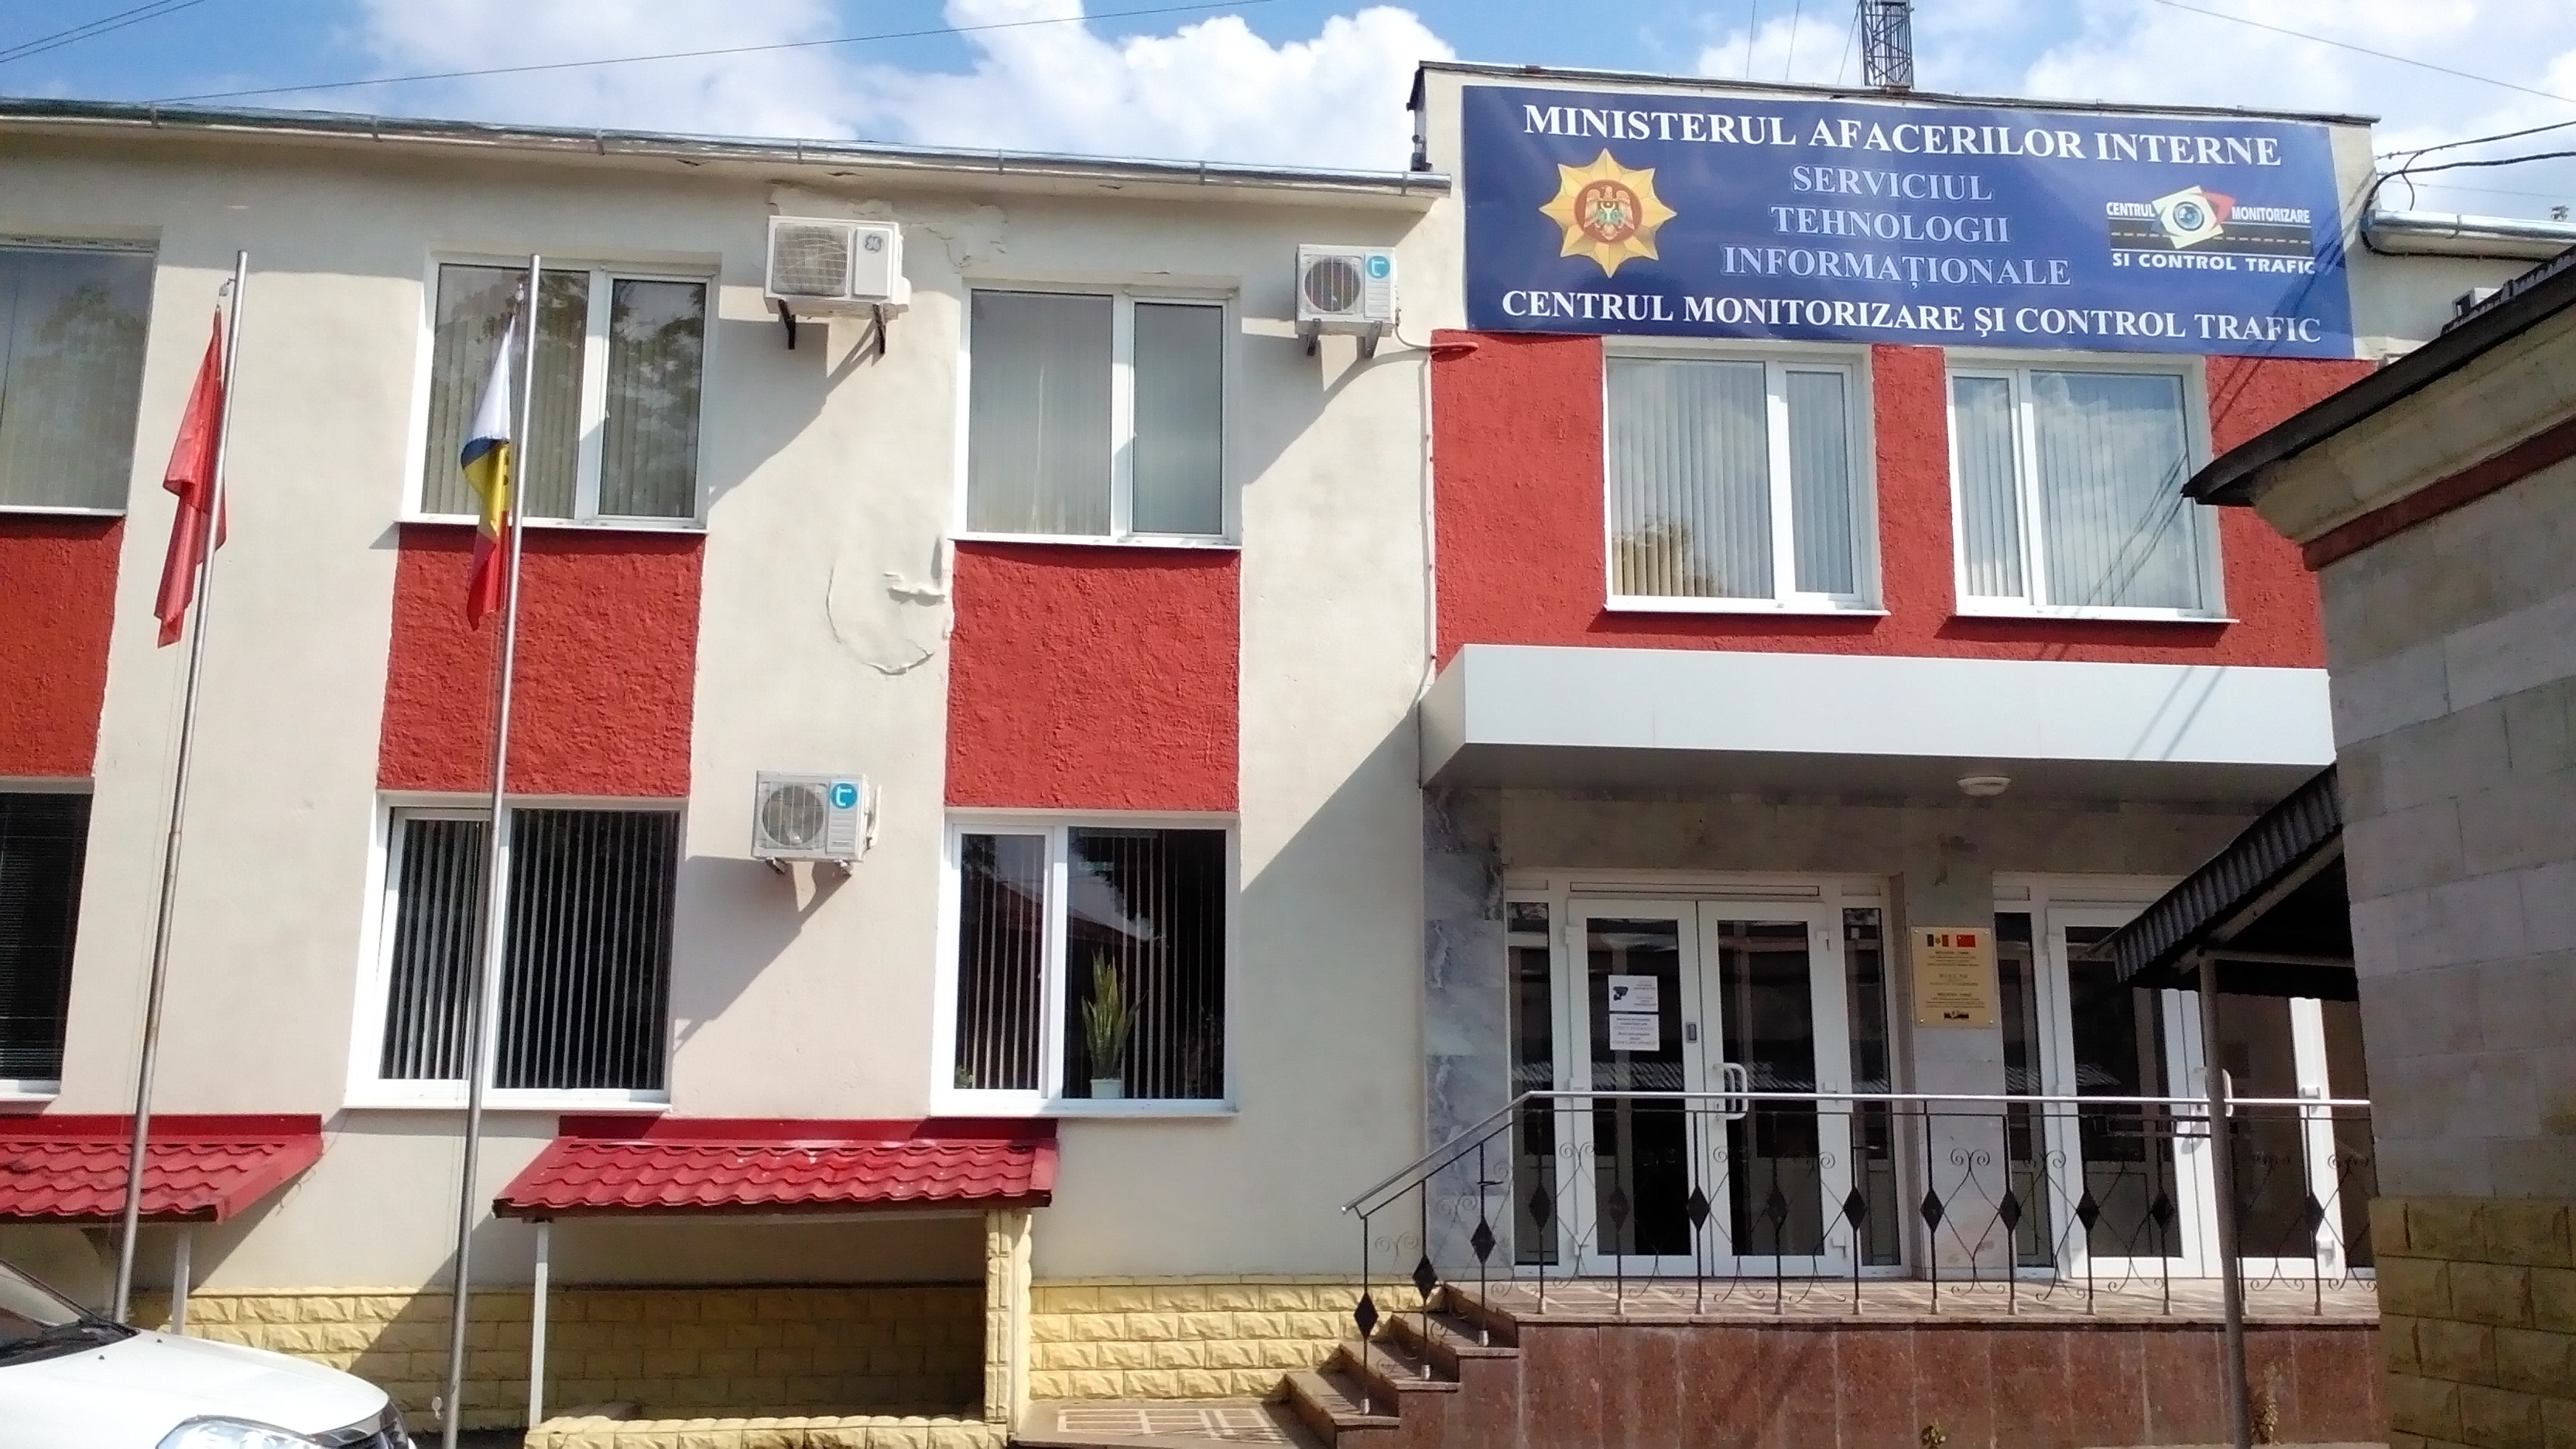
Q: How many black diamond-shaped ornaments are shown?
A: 13